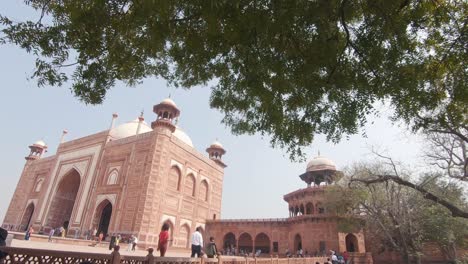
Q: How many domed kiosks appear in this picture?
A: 4